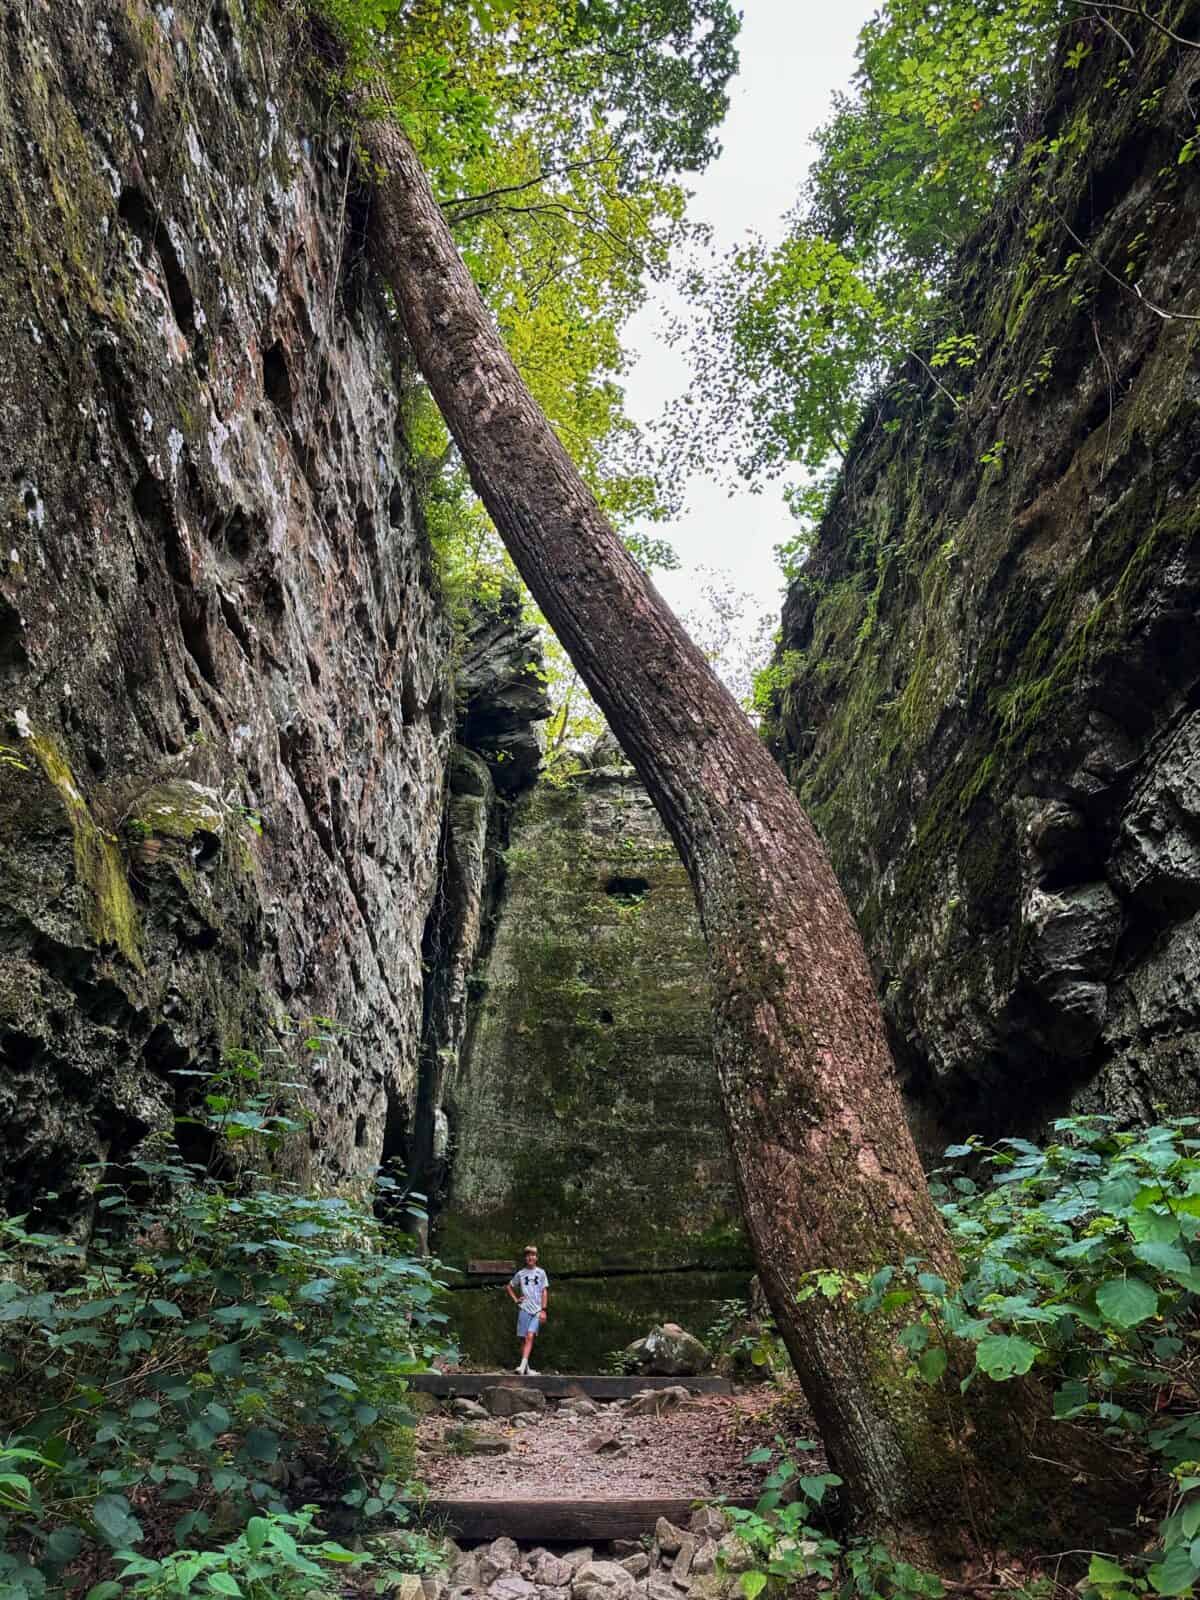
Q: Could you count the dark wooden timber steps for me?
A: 2